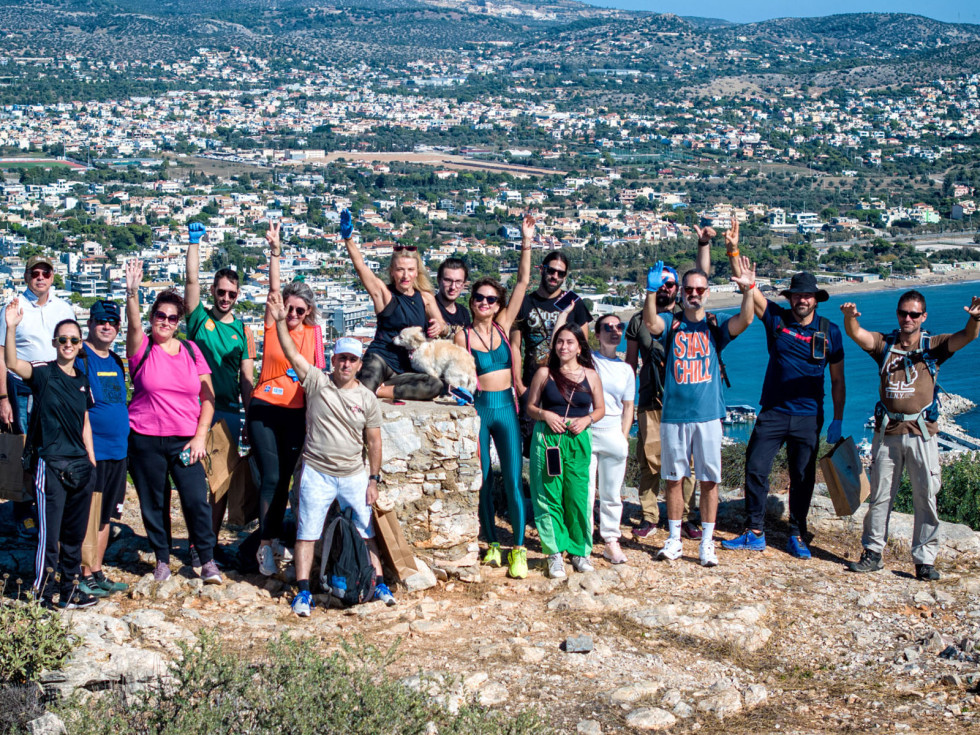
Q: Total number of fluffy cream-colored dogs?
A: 1